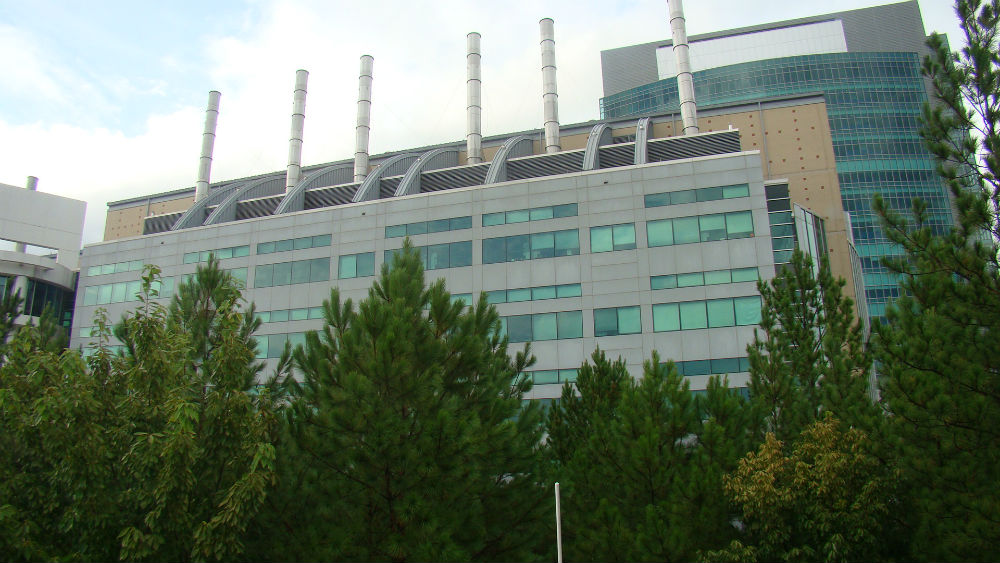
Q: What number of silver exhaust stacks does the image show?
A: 6